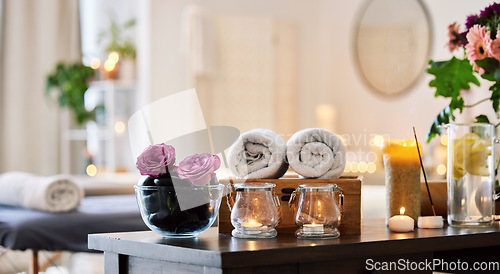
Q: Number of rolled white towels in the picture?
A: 3